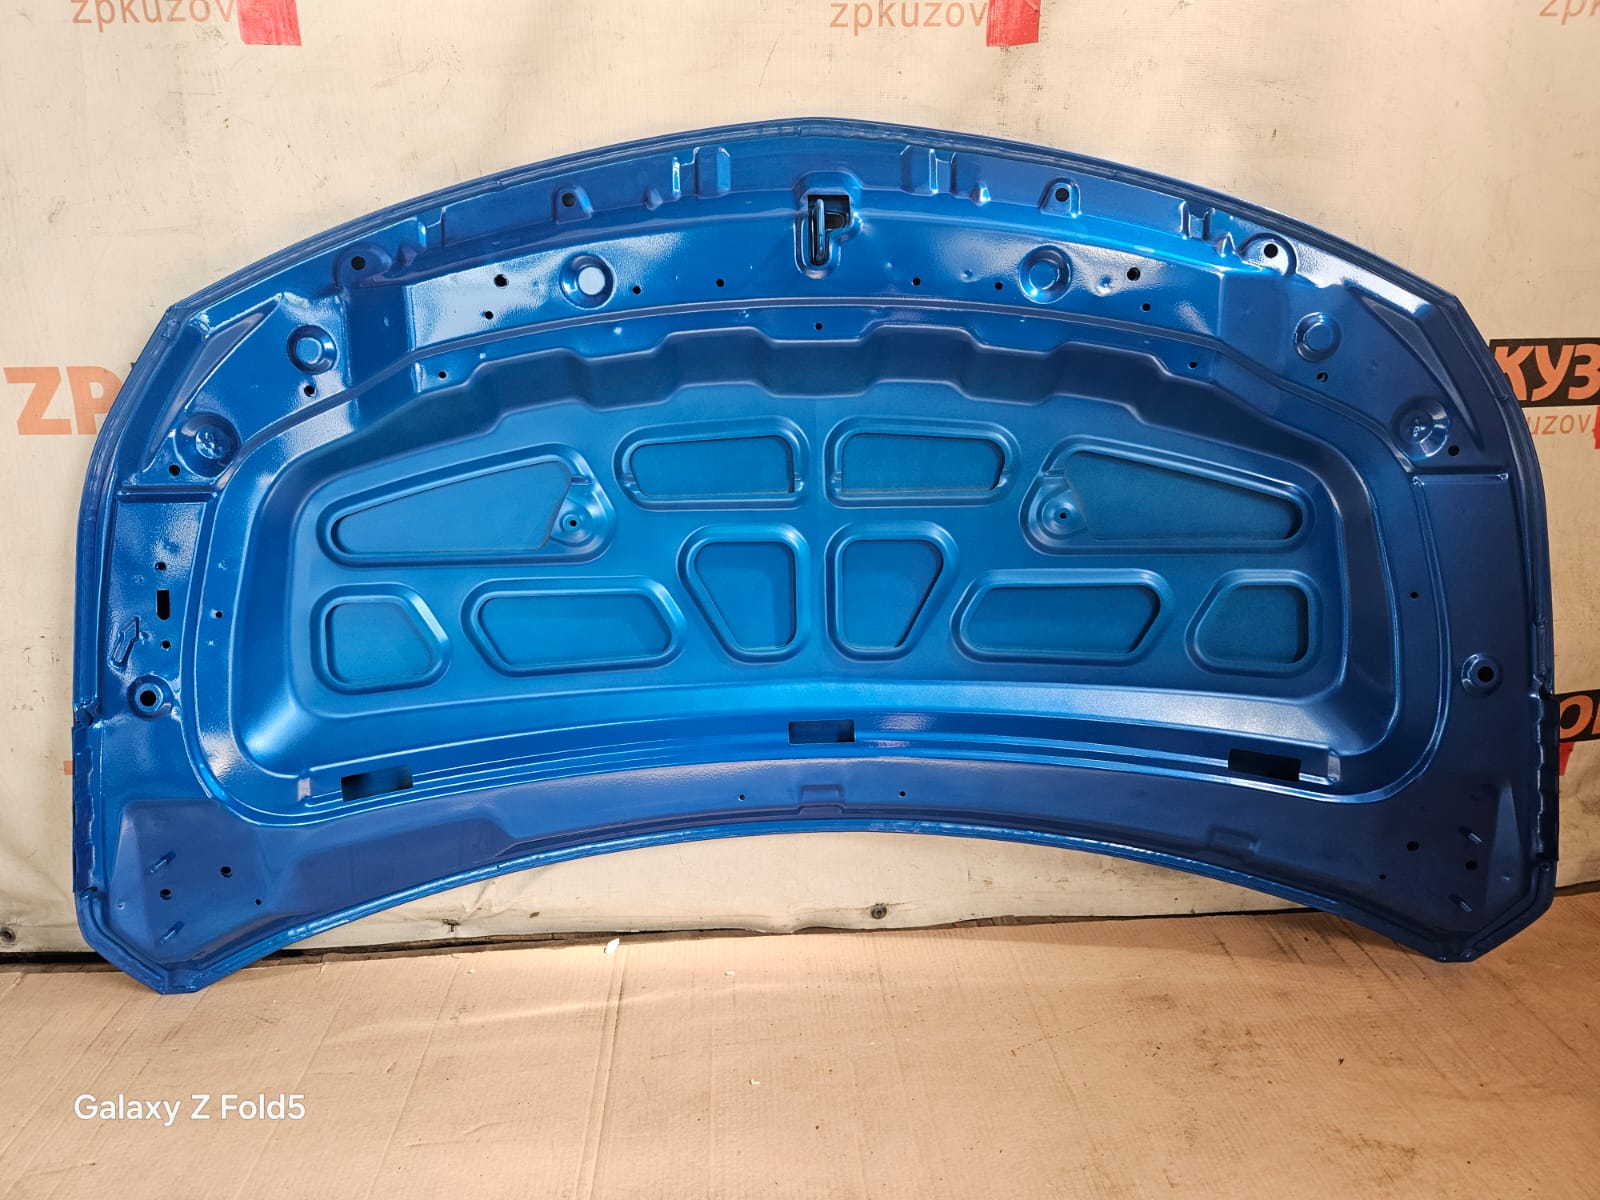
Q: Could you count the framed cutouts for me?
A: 10